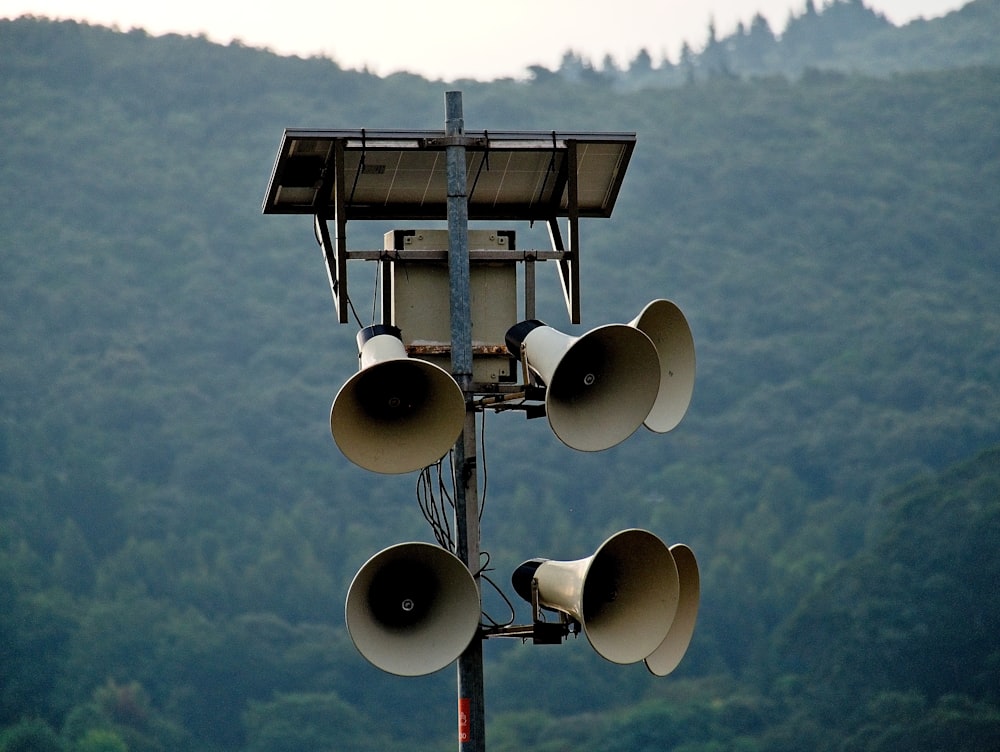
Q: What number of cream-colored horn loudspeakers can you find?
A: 6